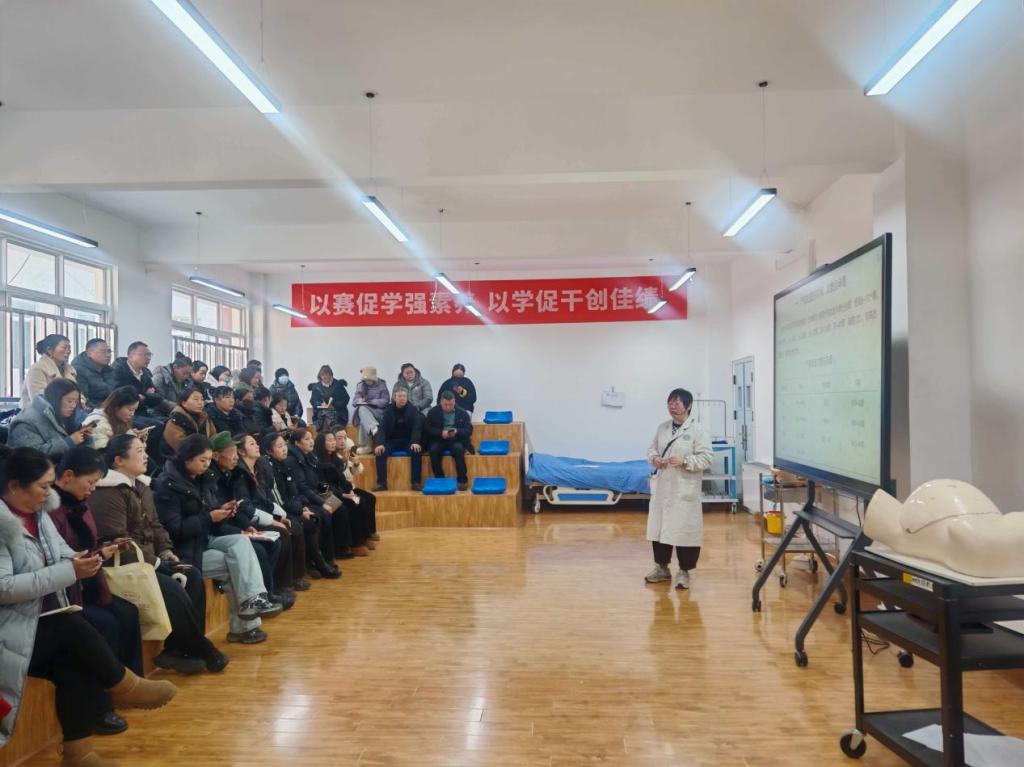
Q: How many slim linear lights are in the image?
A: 11